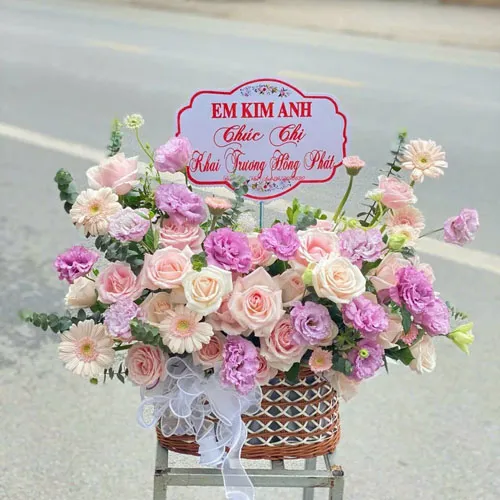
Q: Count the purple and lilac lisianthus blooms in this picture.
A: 15